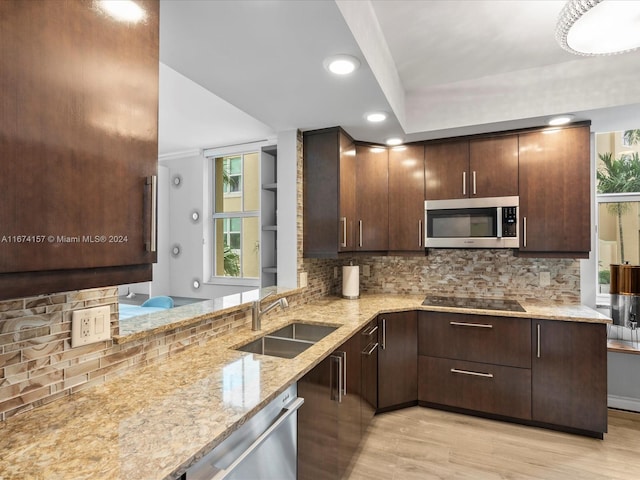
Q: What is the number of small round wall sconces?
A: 4